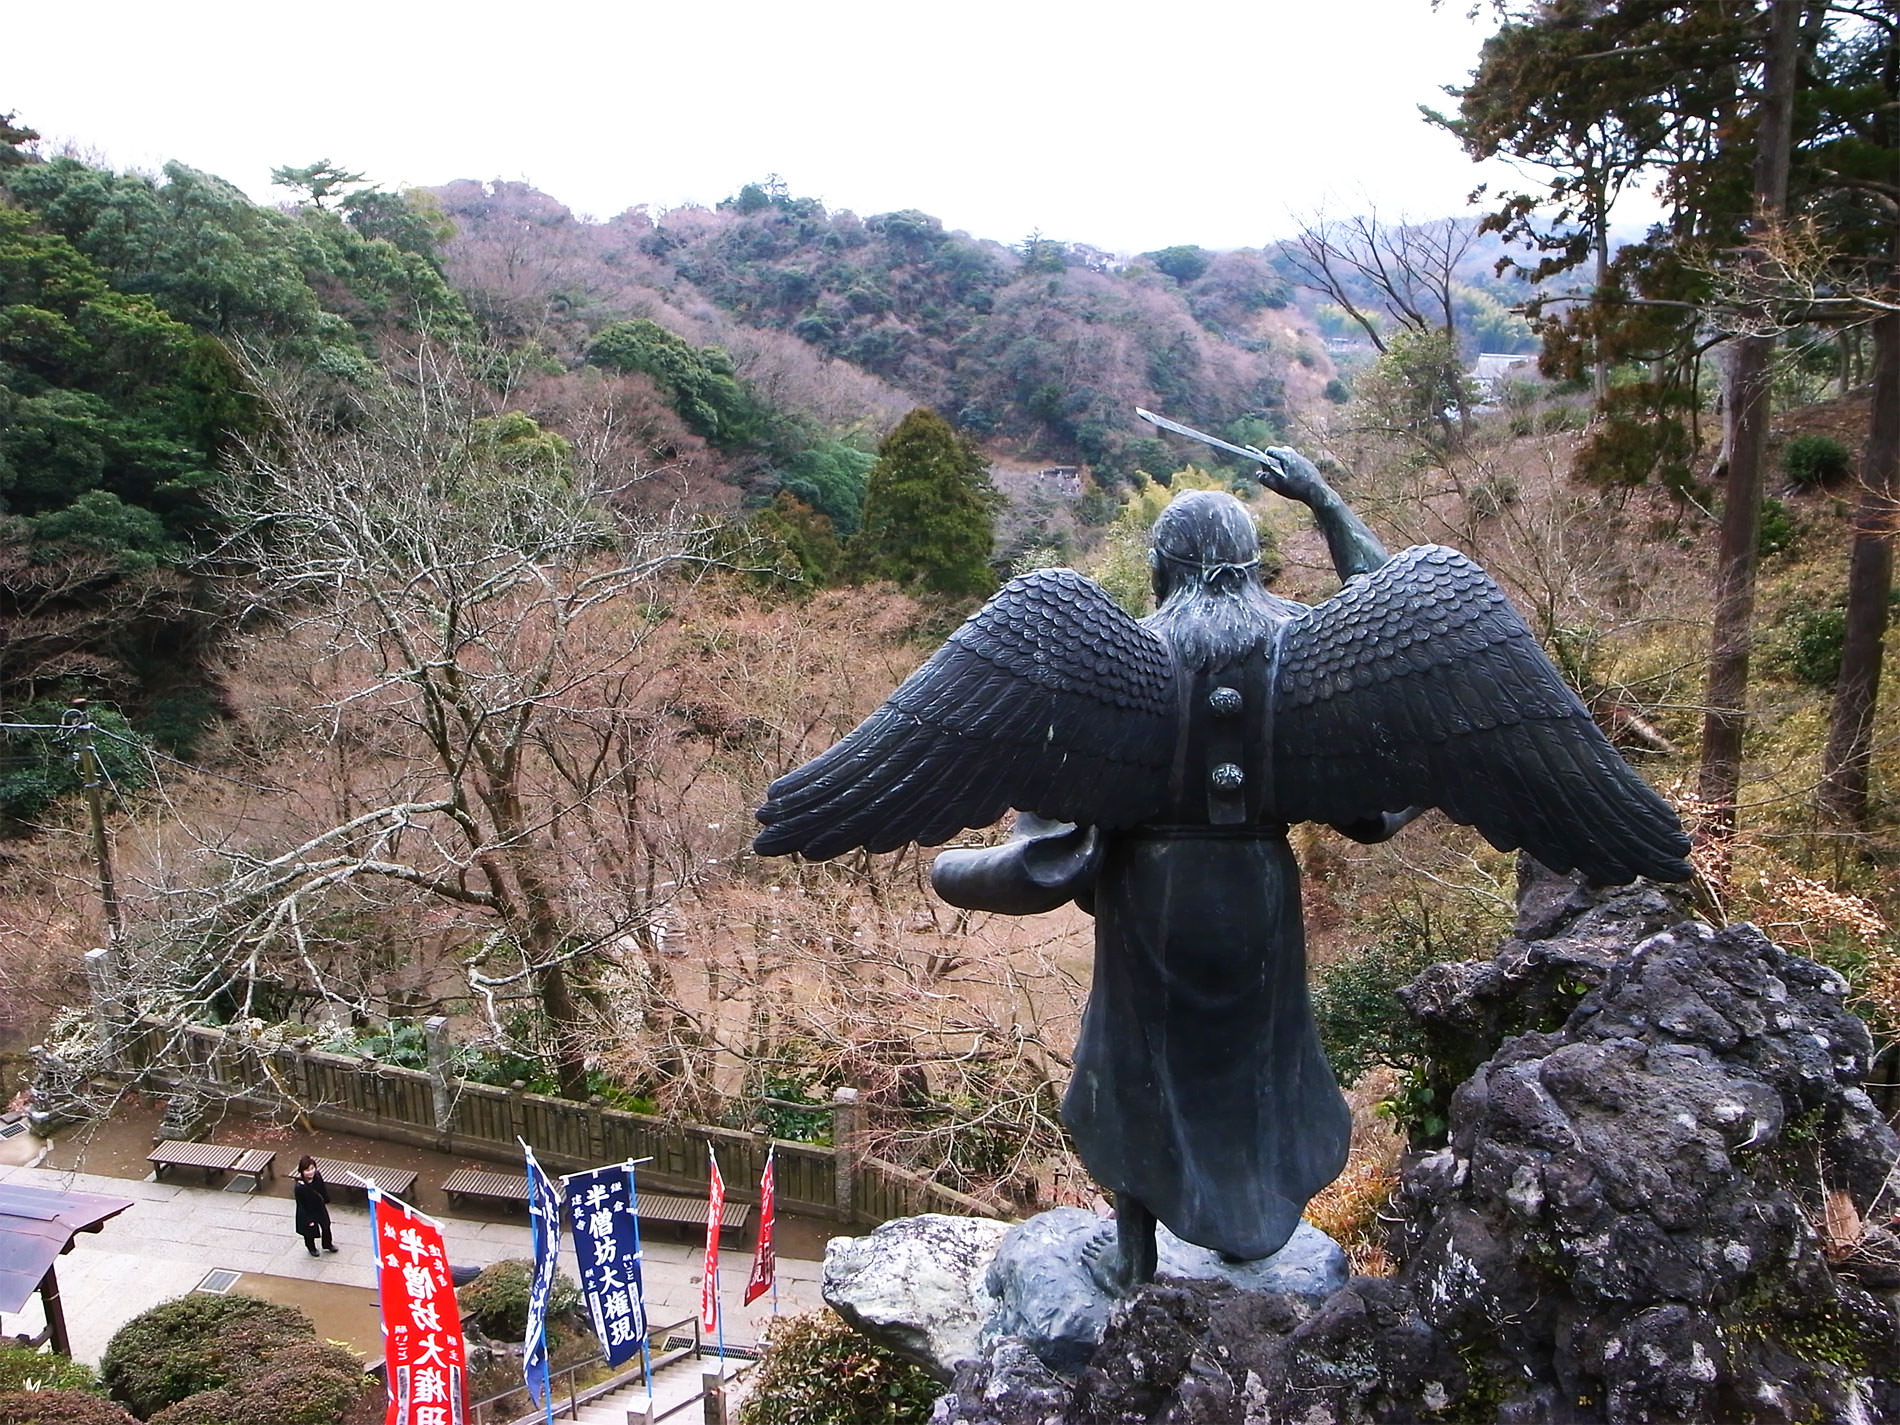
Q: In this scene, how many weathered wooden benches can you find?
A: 4